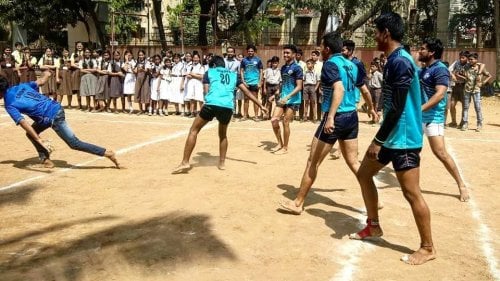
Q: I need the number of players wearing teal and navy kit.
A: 7